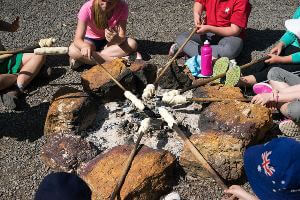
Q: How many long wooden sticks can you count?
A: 8